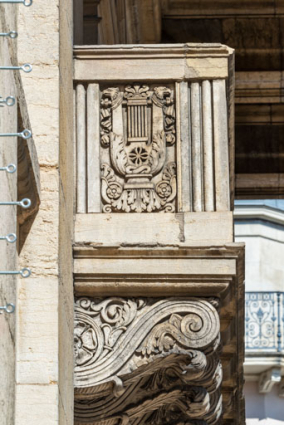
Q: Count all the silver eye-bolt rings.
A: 10